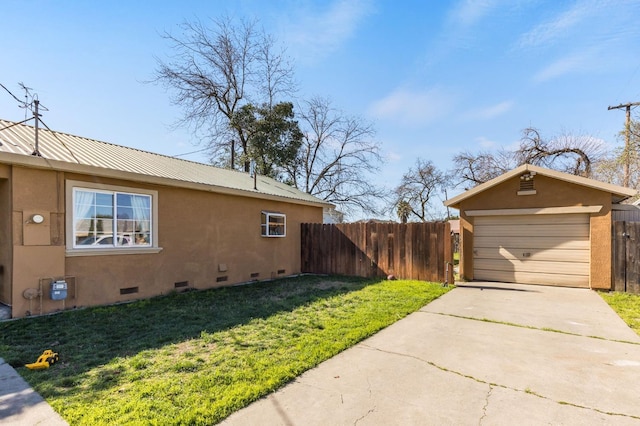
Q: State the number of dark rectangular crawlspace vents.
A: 5